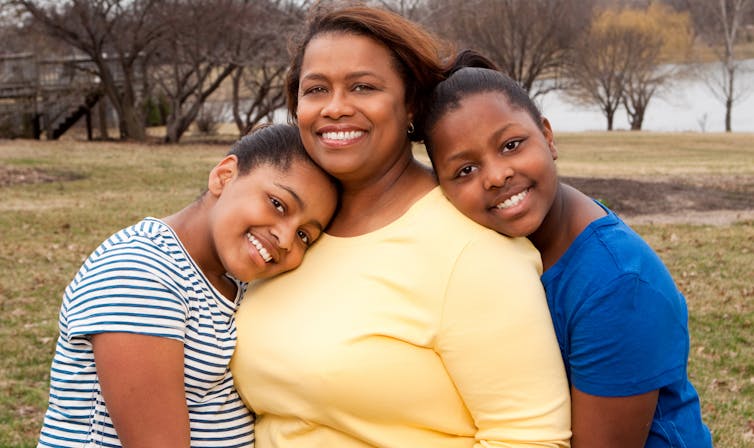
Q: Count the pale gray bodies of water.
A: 1